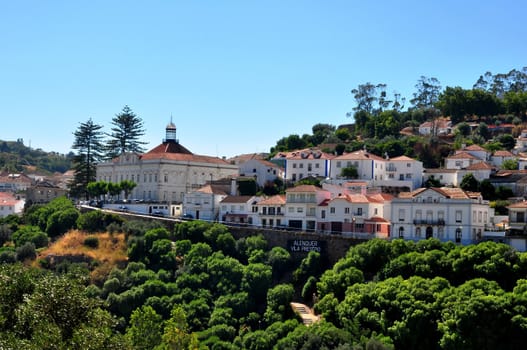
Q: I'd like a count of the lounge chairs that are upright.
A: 0